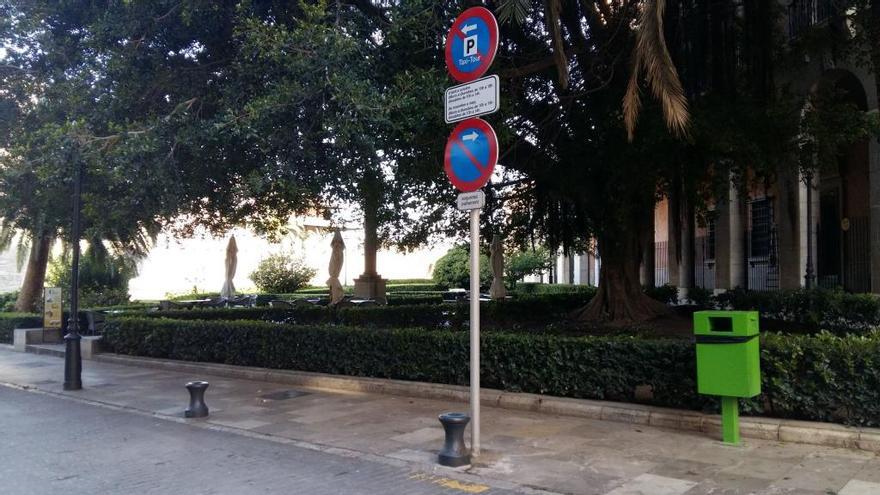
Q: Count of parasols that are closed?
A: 3